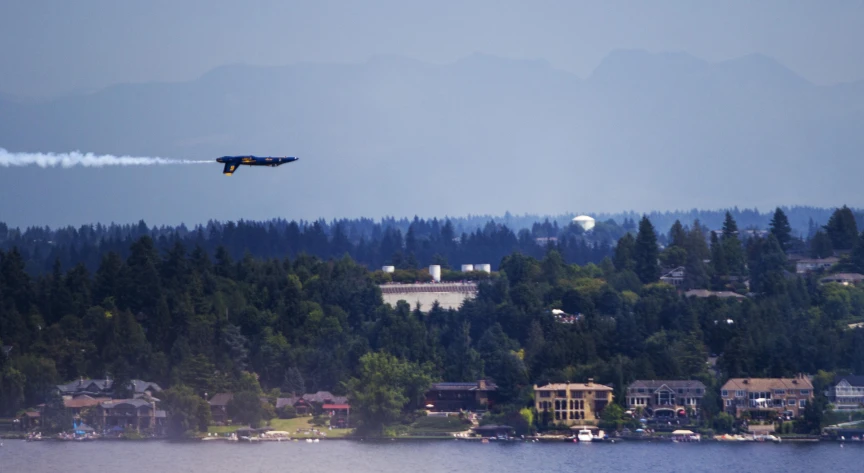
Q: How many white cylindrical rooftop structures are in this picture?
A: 4